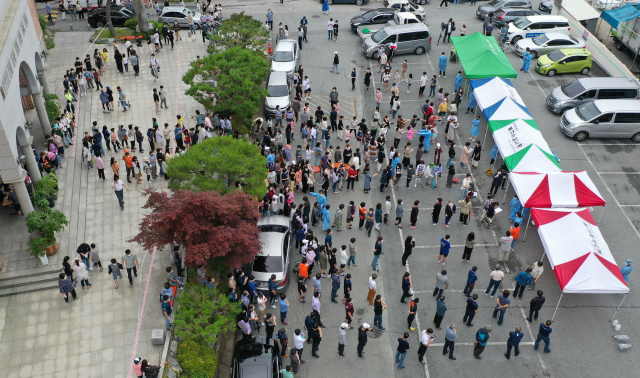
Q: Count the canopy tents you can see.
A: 5